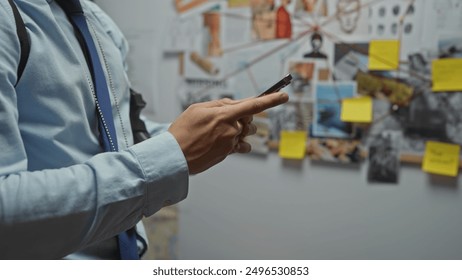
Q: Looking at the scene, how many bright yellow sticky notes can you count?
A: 5